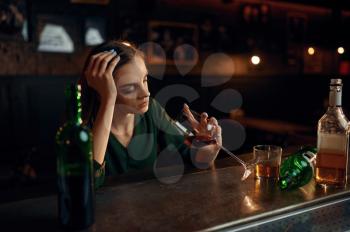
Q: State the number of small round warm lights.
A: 3